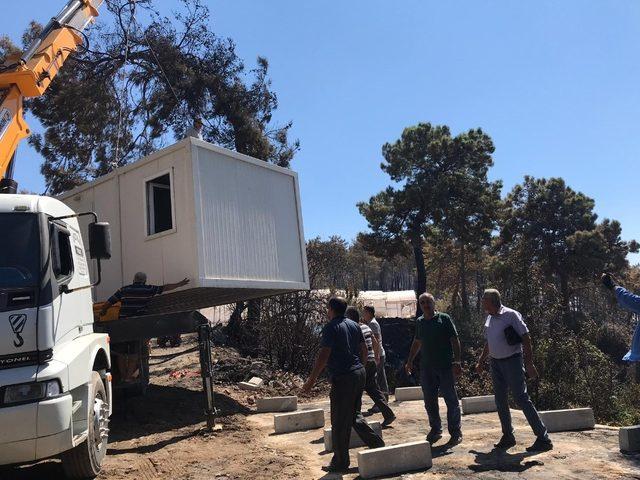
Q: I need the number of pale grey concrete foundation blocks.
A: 8